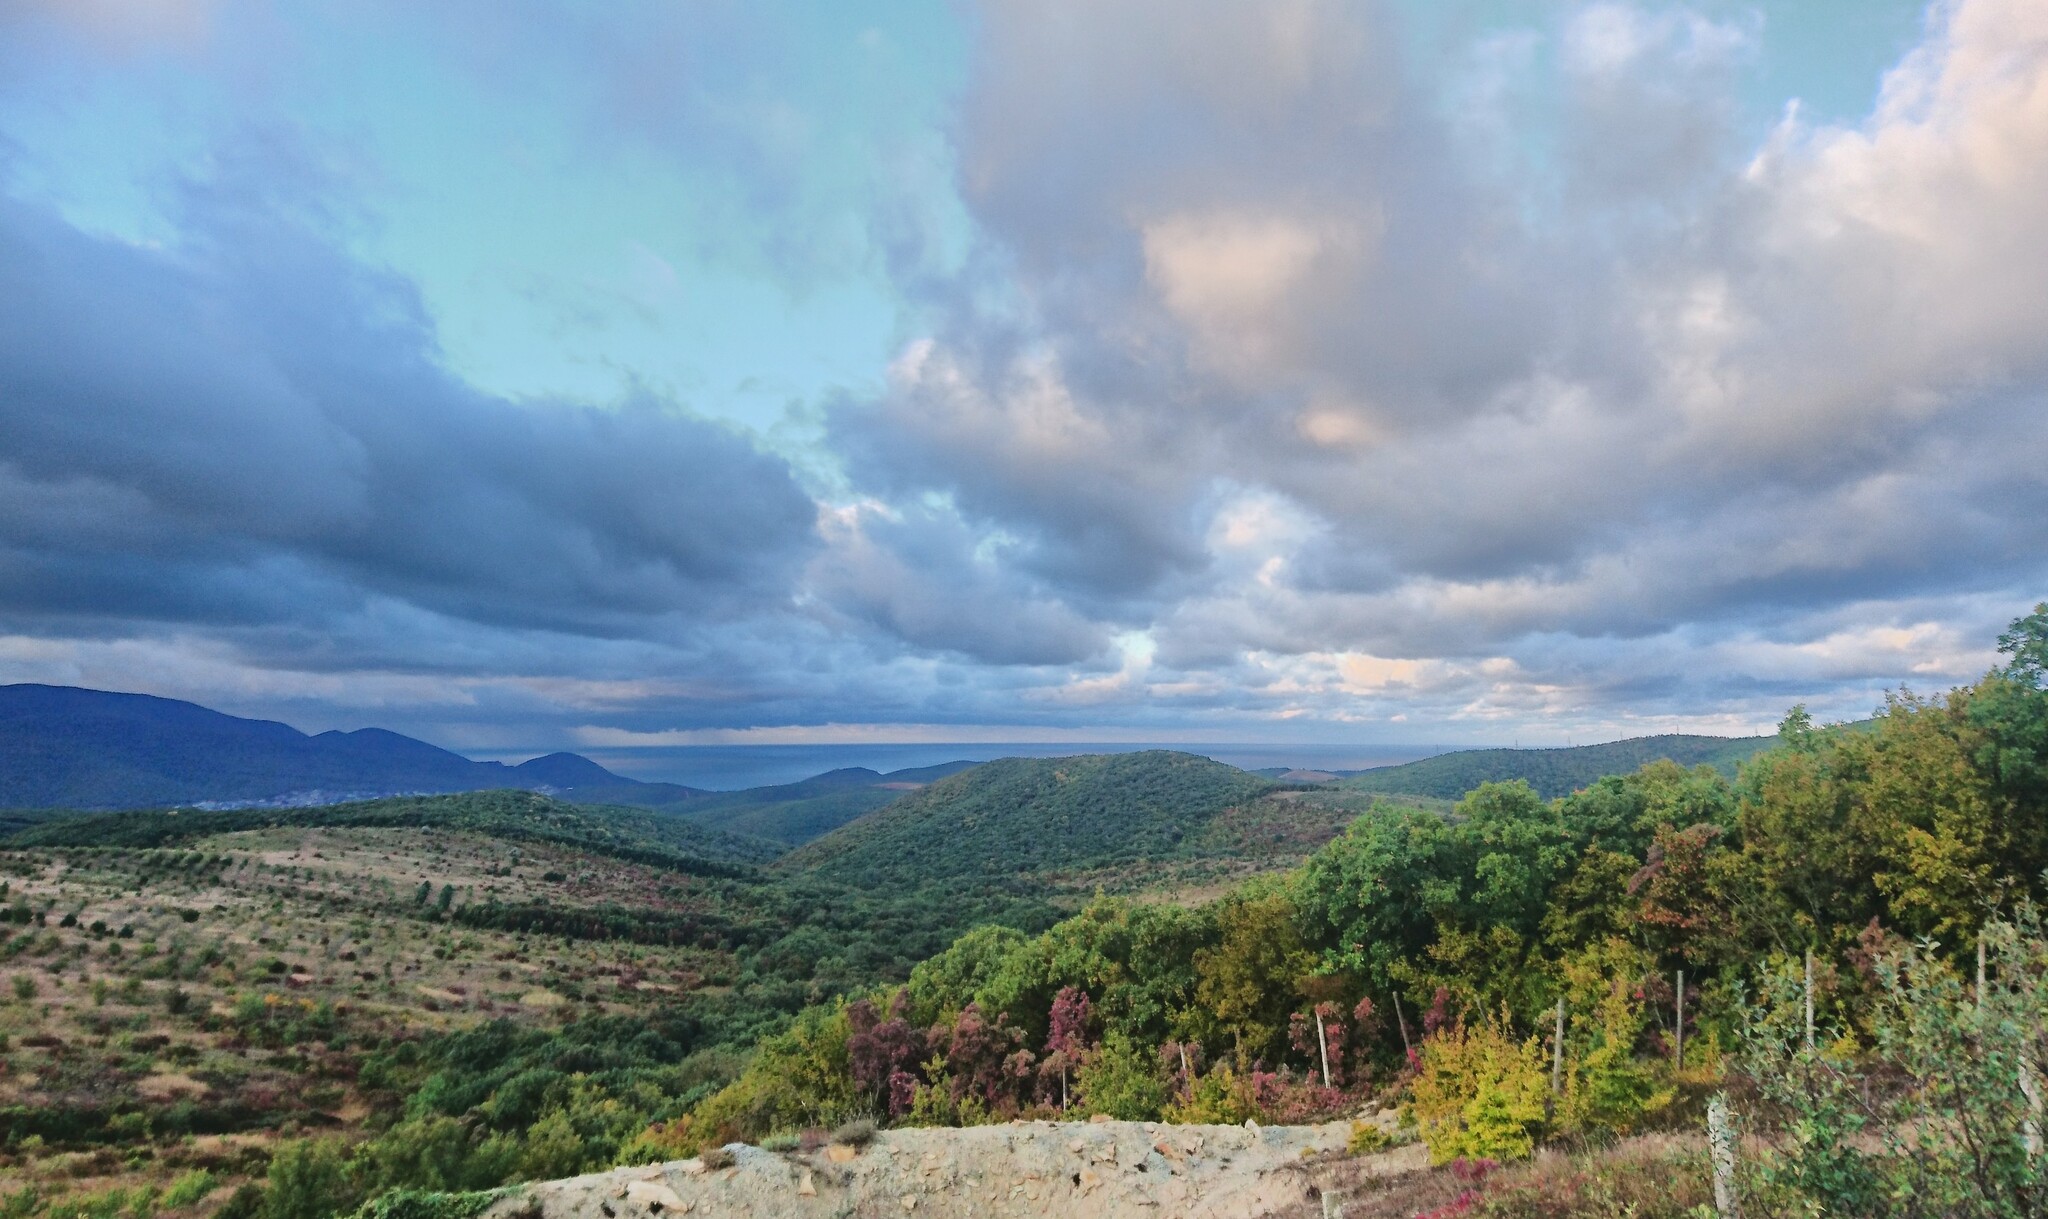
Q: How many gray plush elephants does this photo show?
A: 0